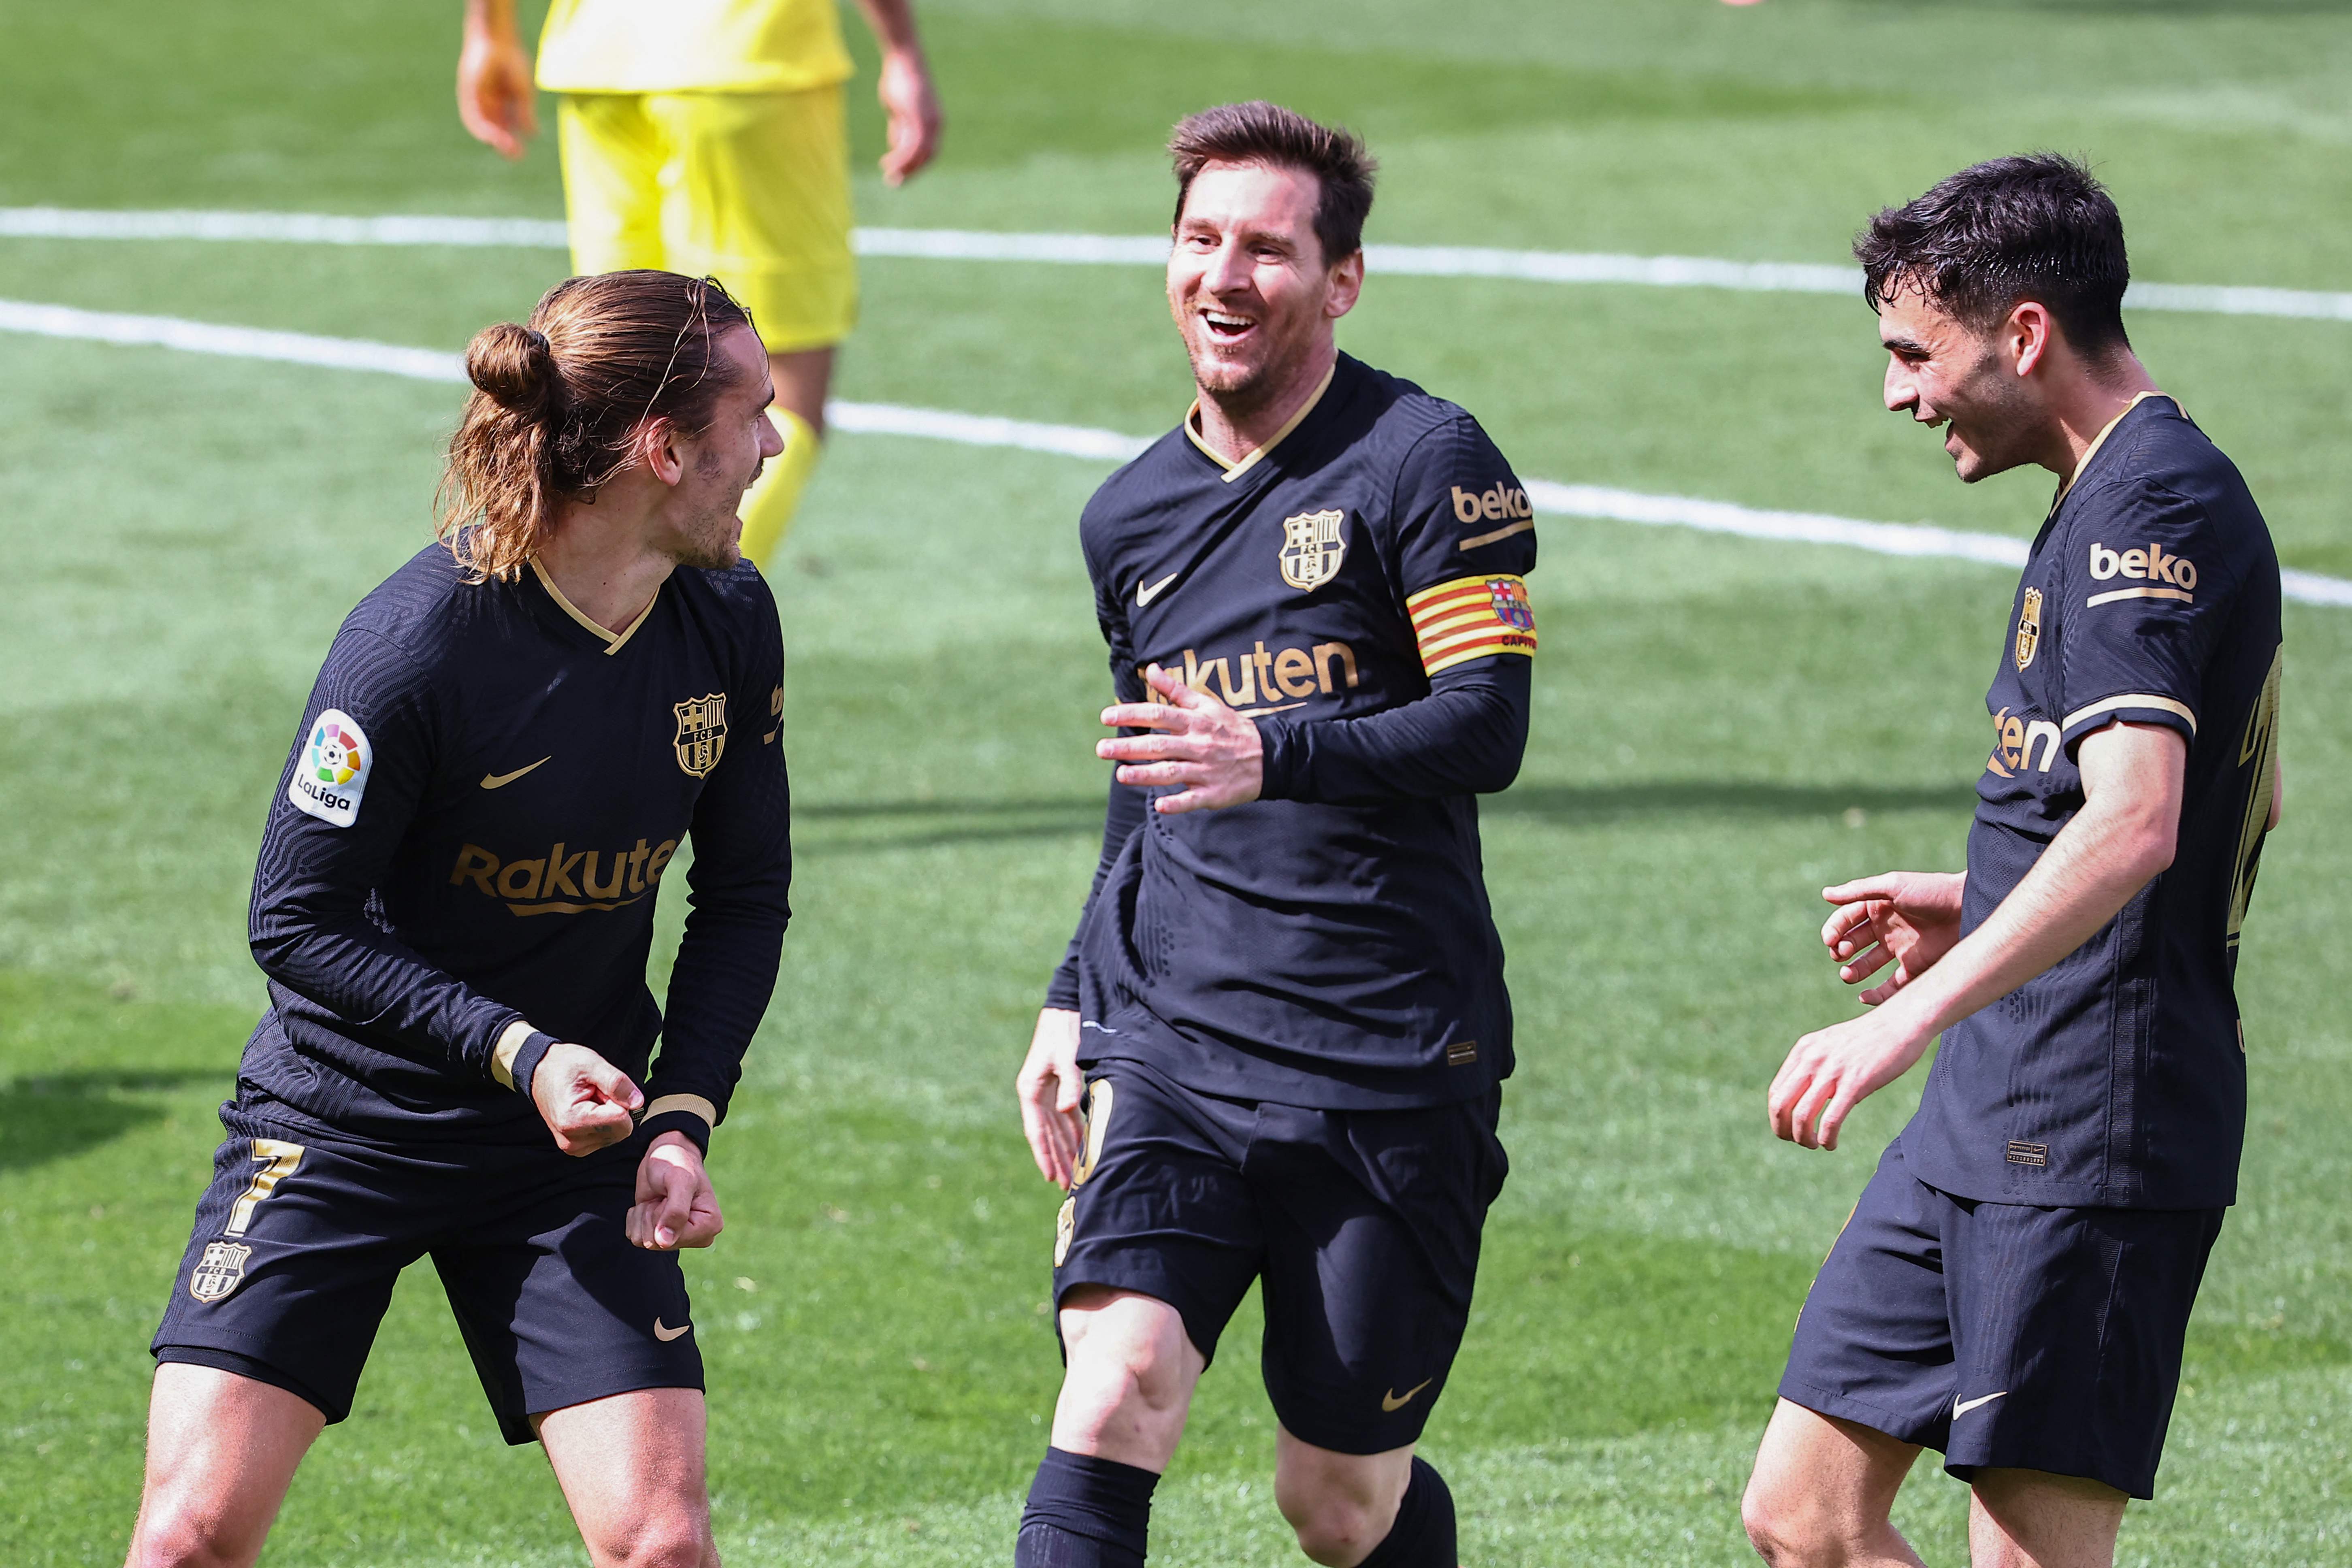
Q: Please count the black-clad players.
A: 3